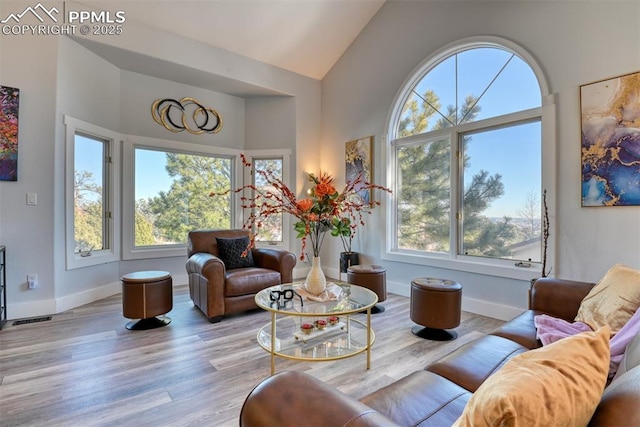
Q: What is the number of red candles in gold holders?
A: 3